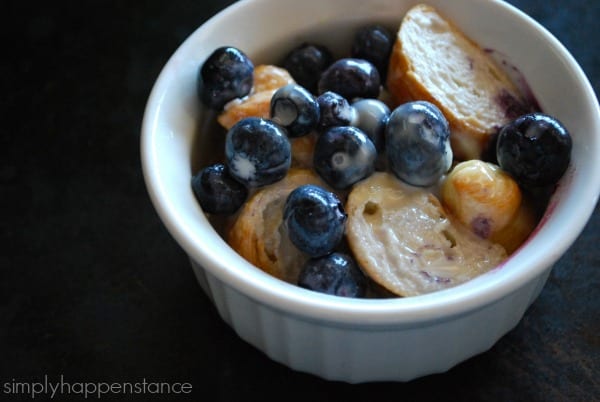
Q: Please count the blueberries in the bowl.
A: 14